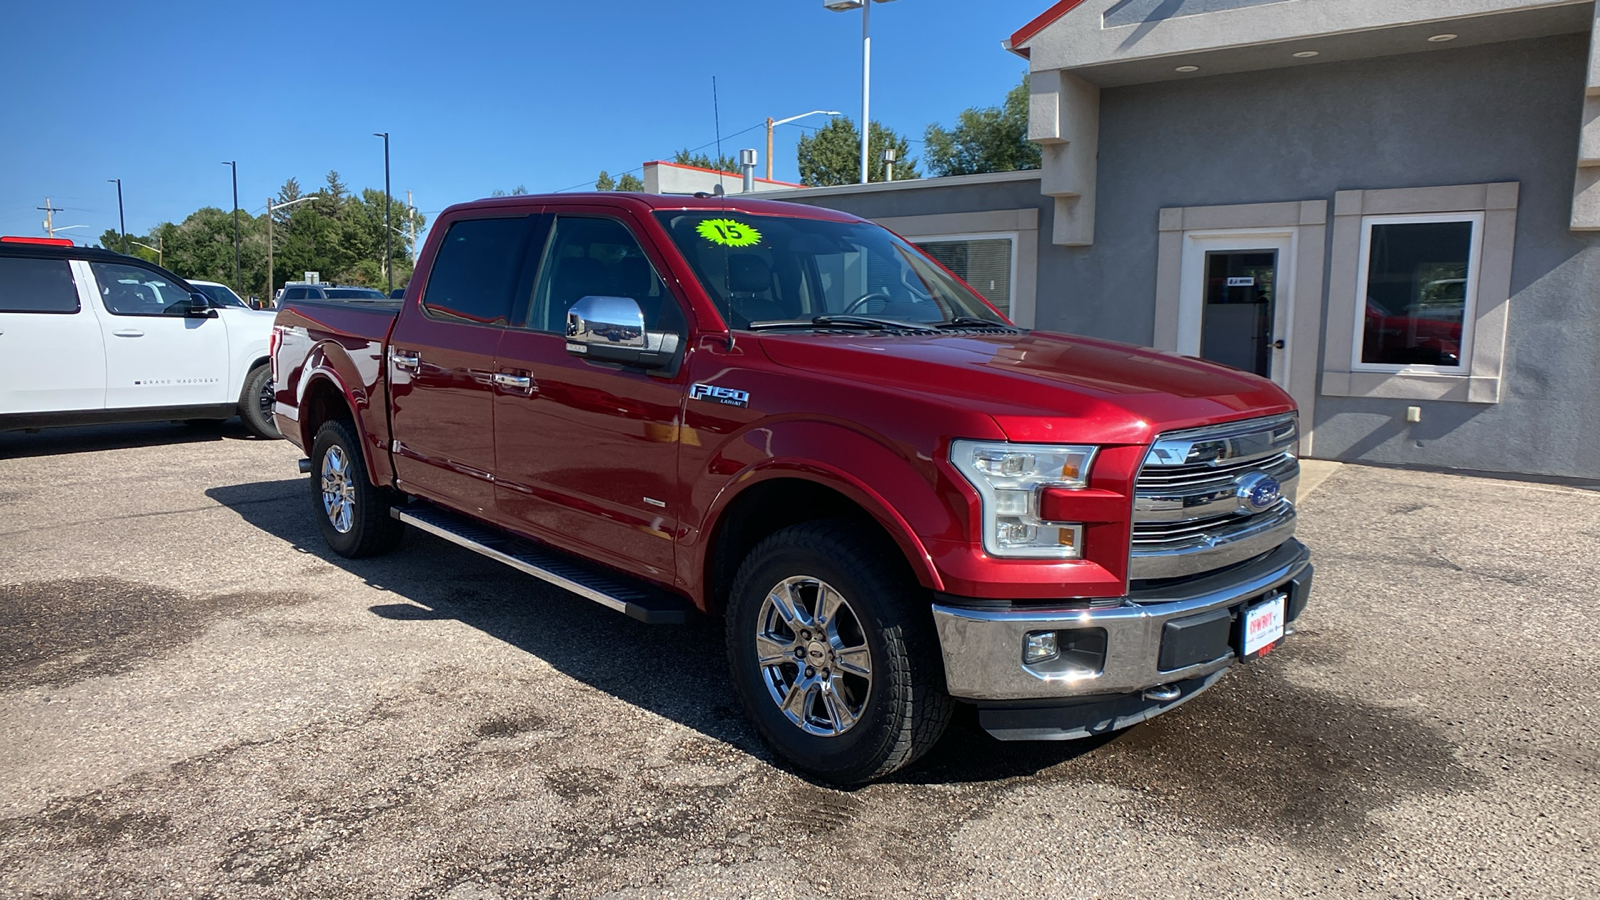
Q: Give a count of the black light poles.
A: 3